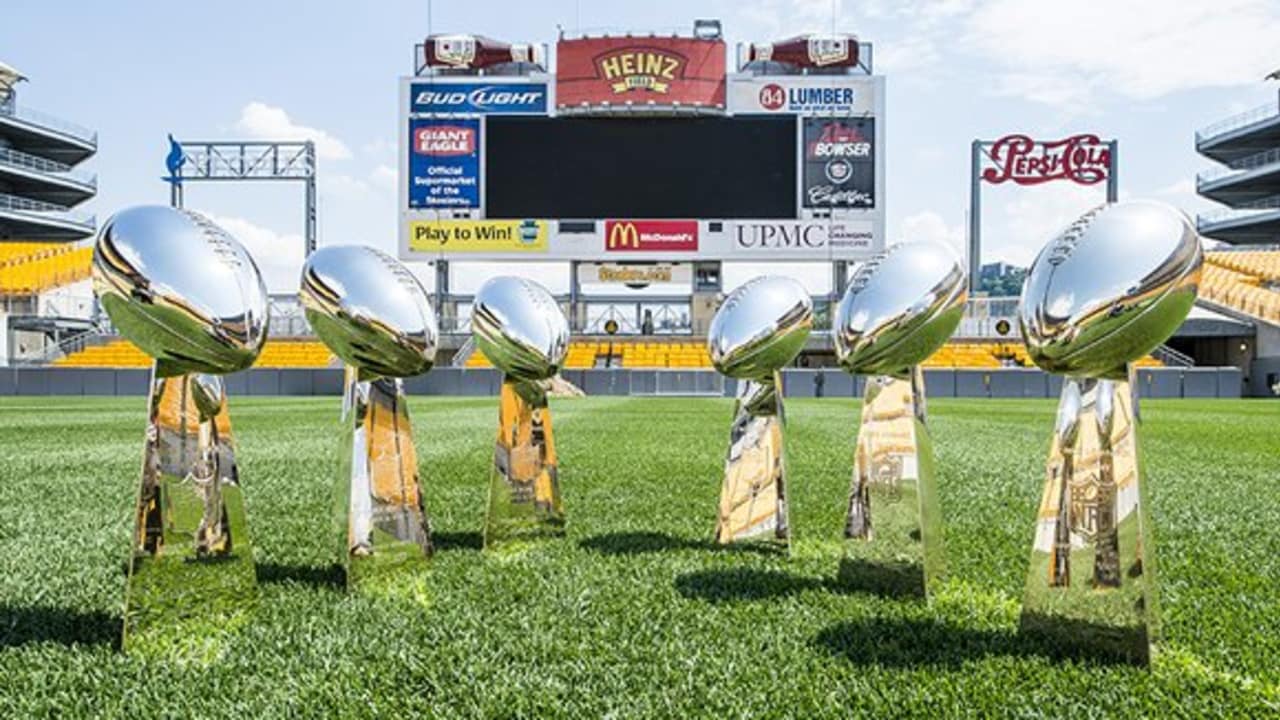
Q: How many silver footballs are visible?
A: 6